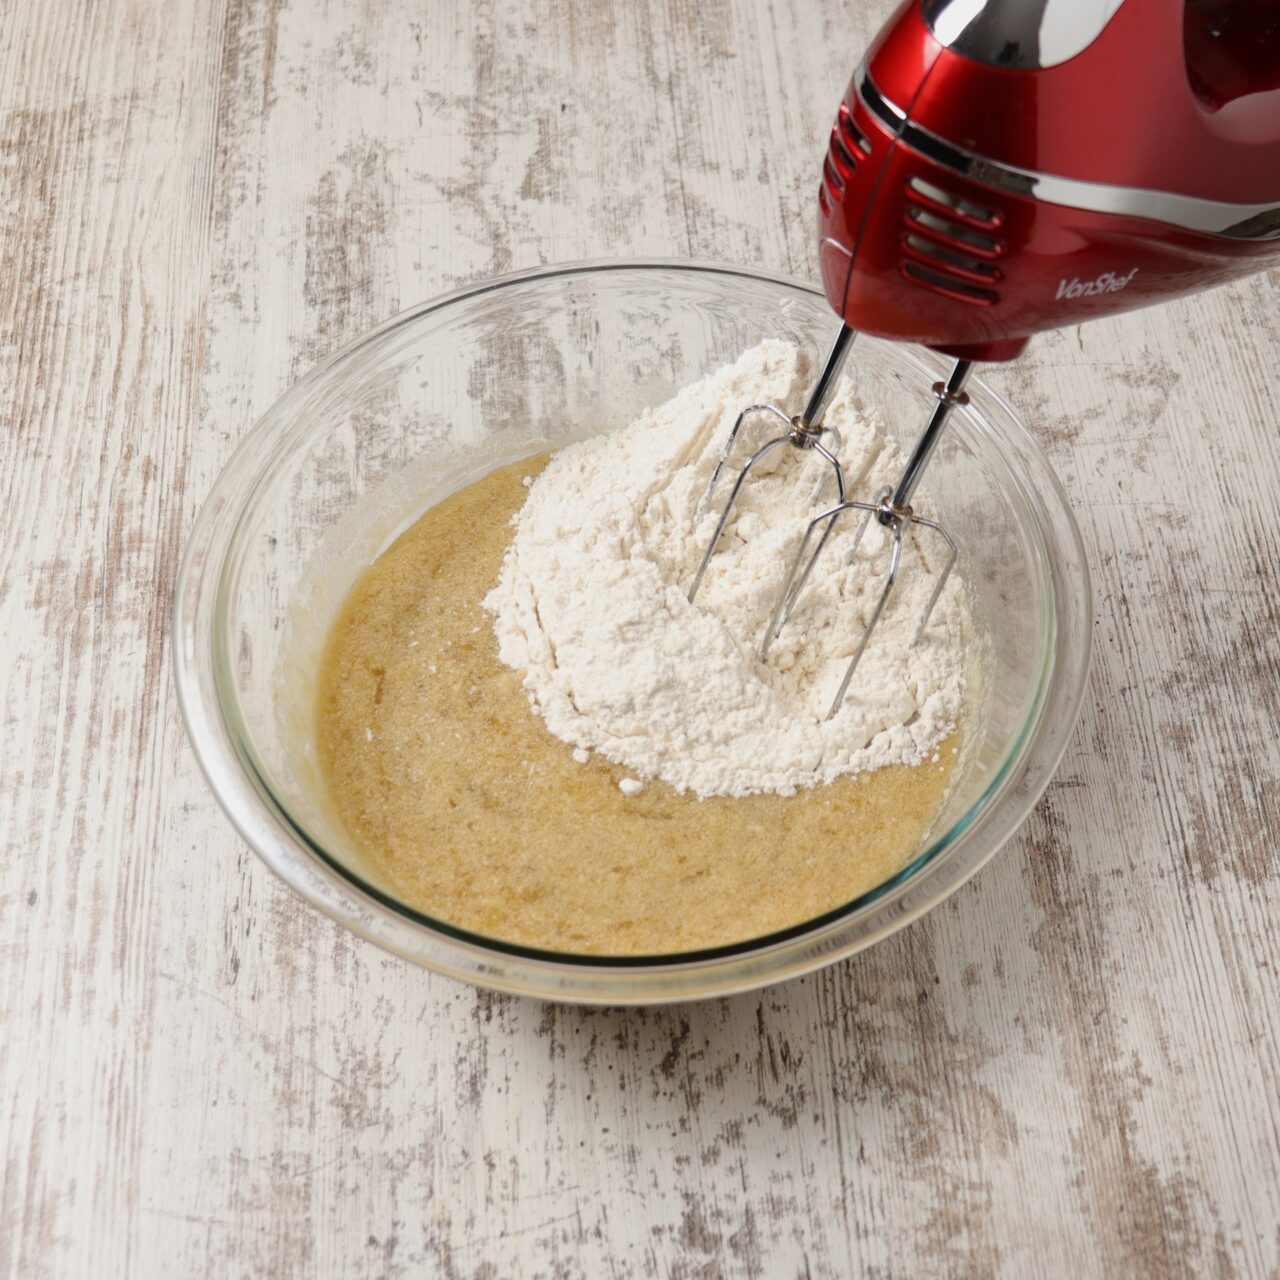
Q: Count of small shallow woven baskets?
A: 0